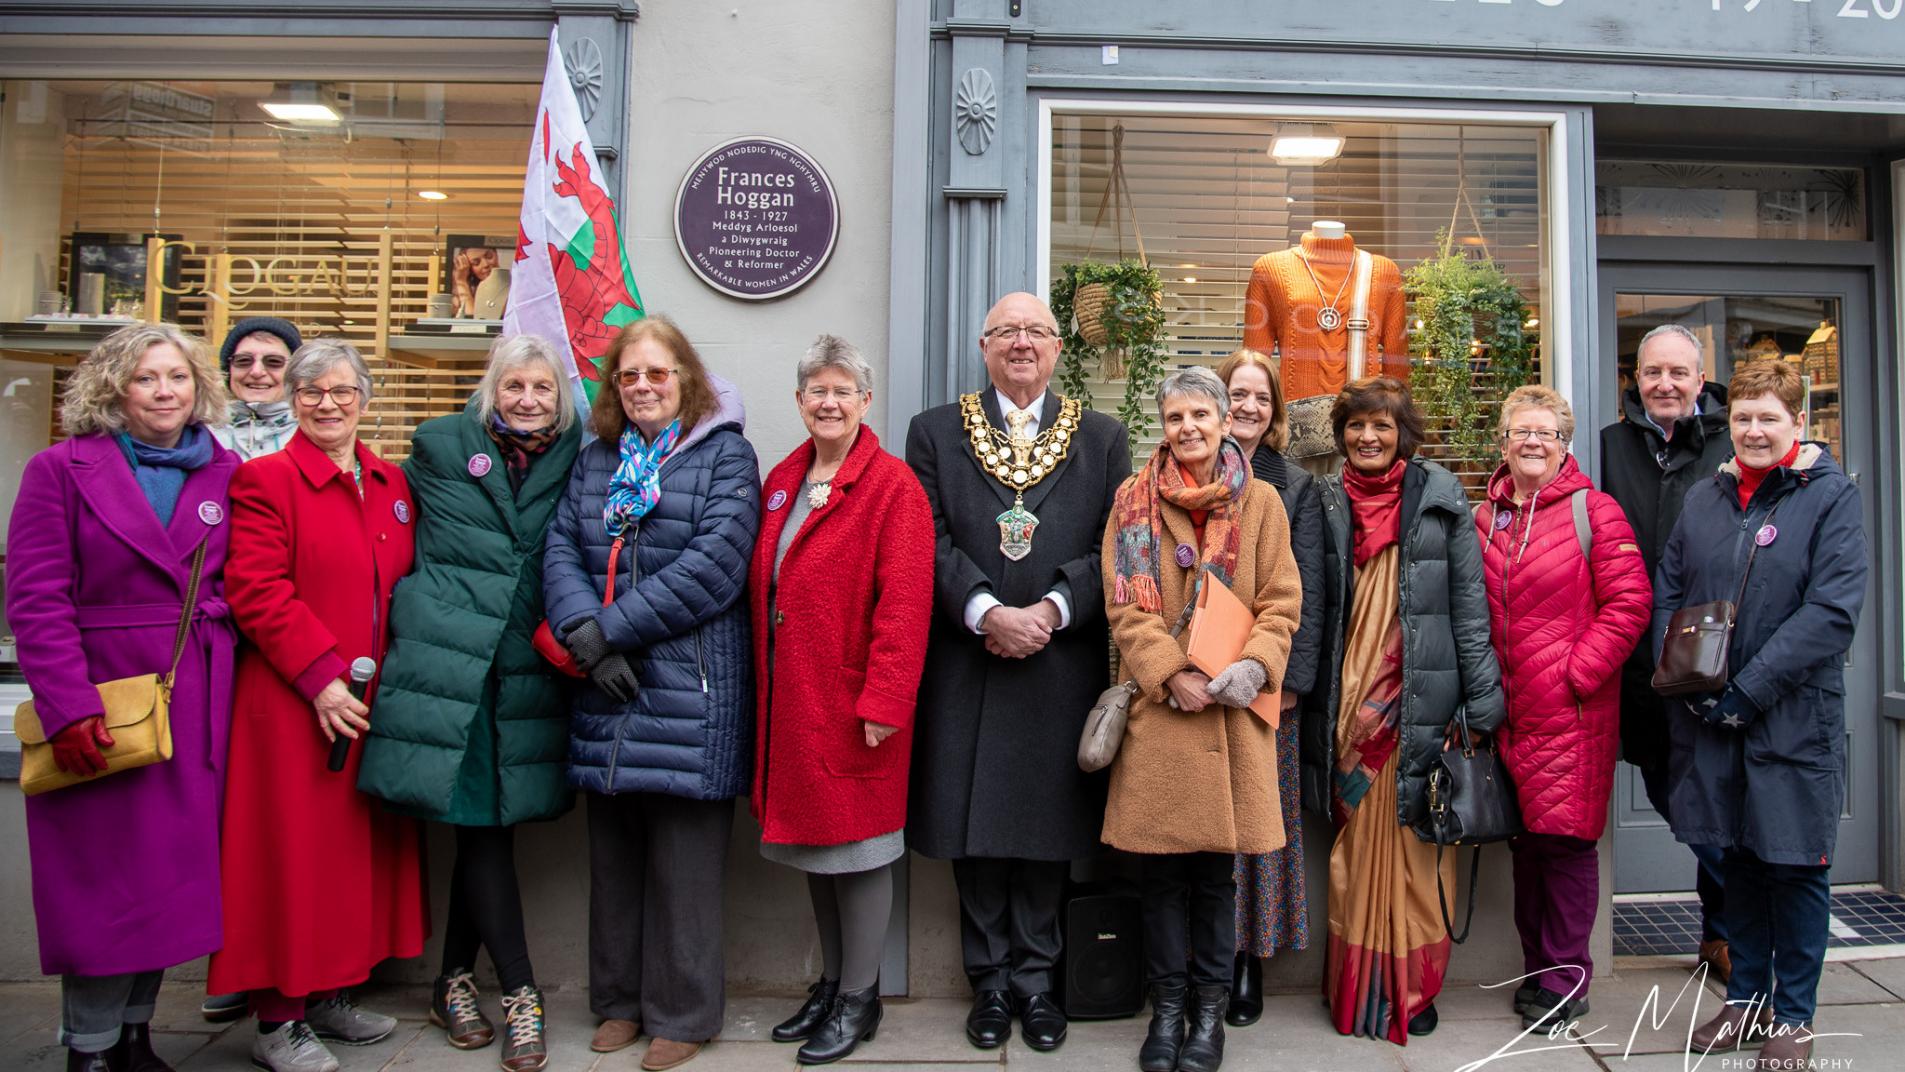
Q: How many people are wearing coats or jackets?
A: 13